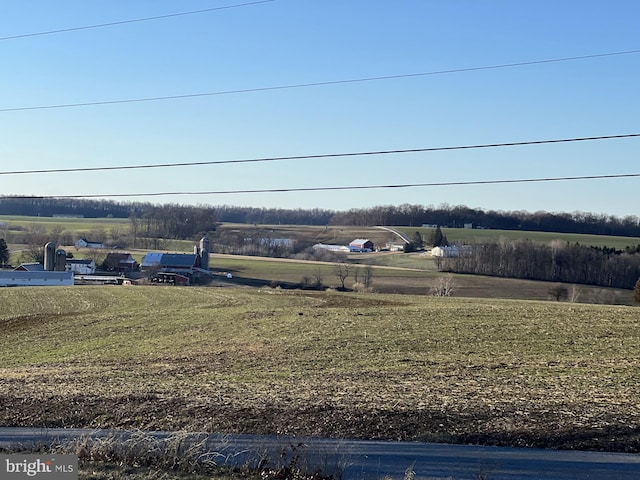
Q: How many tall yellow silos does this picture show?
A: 0